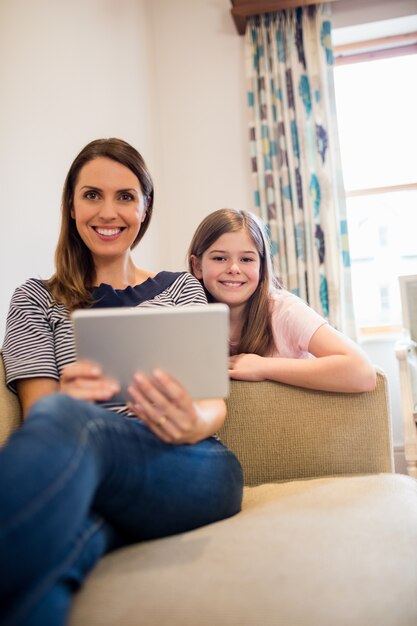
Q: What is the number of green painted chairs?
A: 0